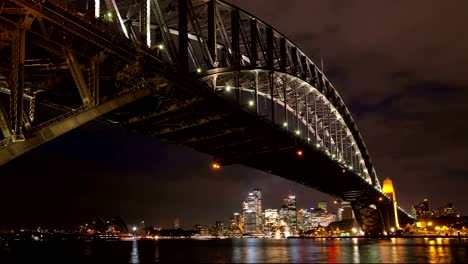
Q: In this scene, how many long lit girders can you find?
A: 3